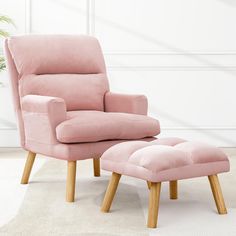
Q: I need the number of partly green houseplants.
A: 1